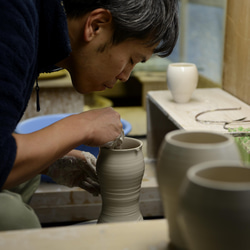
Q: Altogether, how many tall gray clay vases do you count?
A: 3